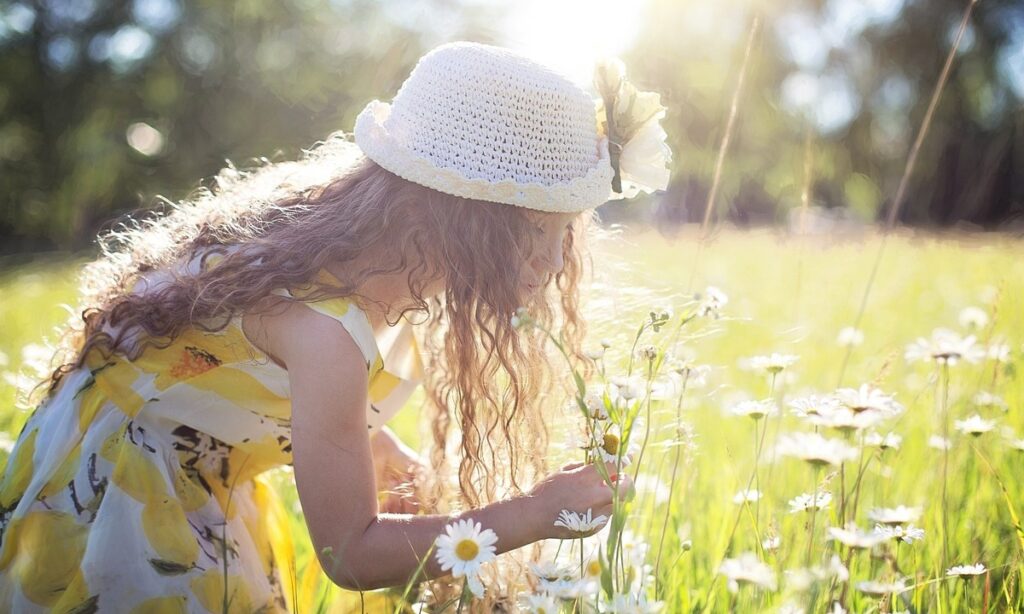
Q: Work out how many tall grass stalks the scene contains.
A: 3